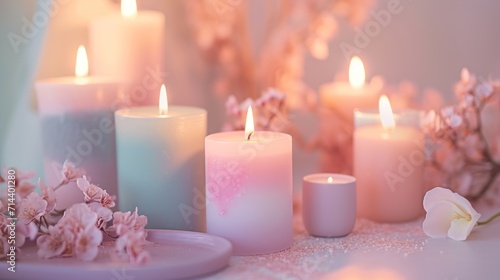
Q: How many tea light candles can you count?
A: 1